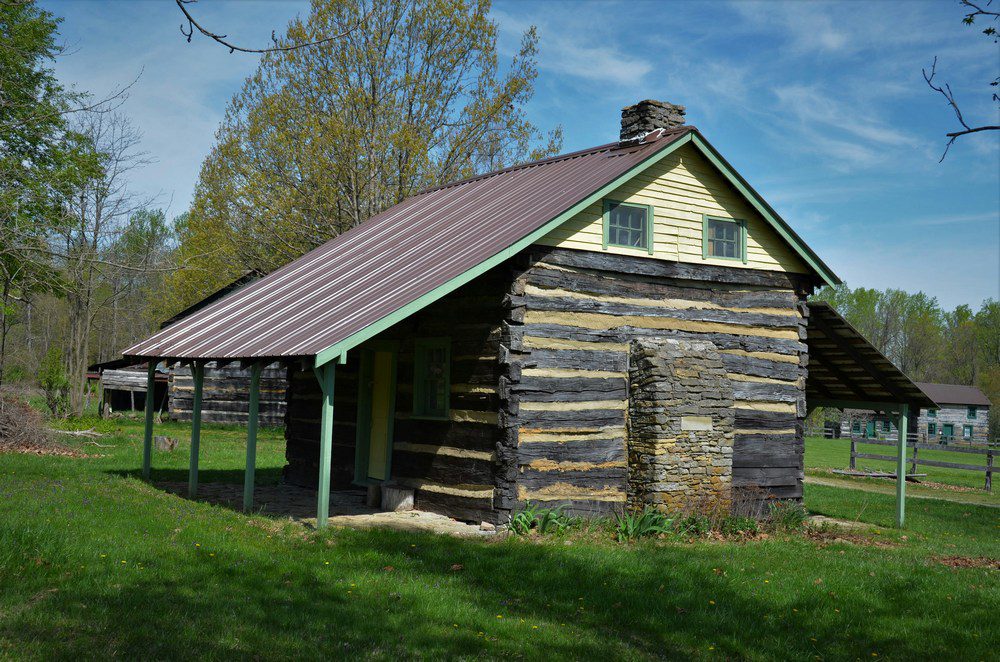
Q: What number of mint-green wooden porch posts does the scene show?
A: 5